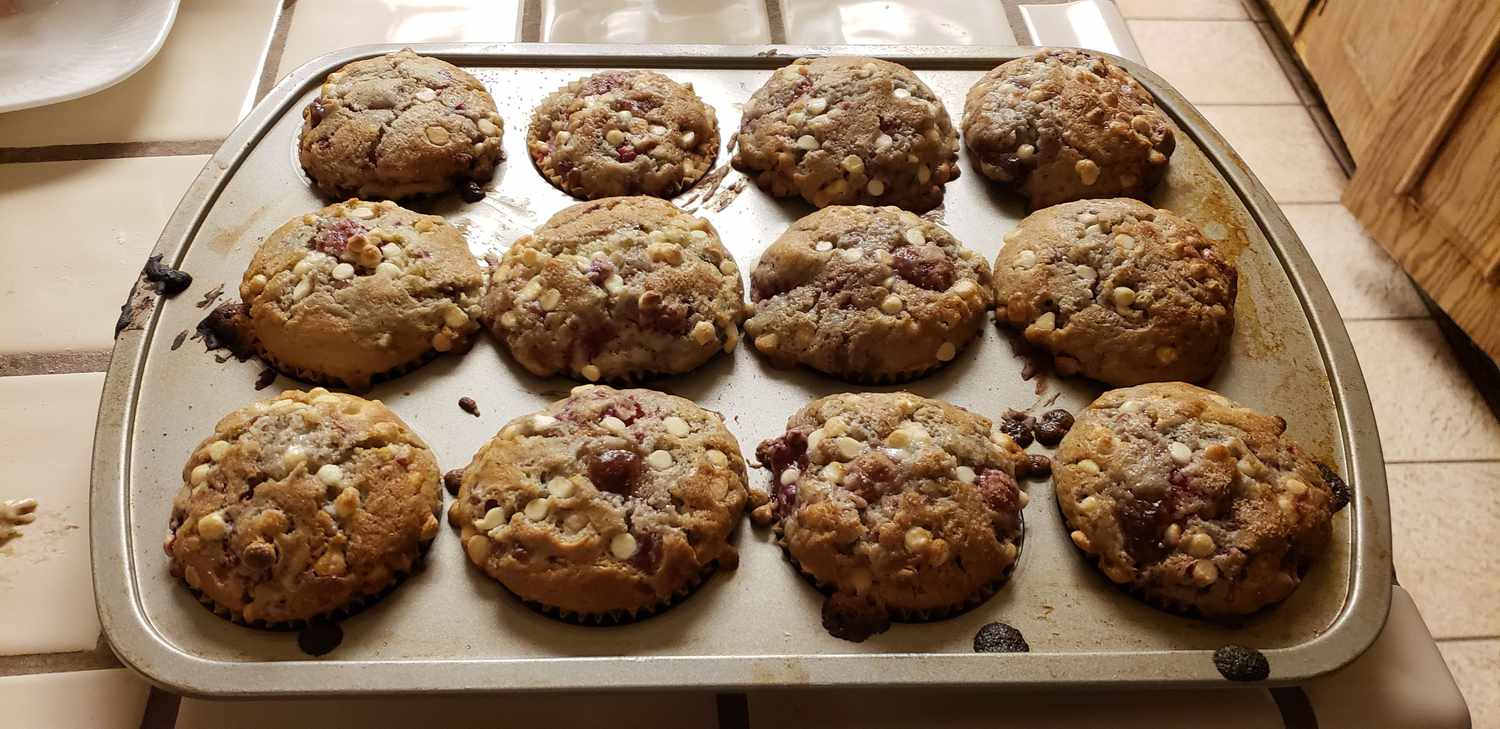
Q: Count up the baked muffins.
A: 12